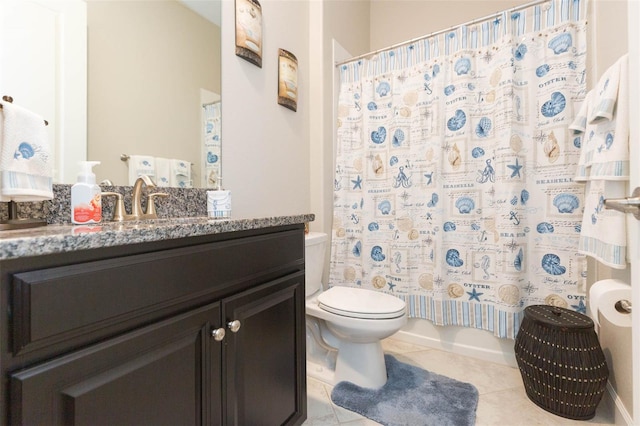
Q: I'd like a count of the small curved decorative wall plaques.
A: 2